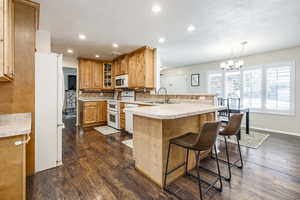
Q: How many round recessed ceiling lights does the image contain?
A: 7